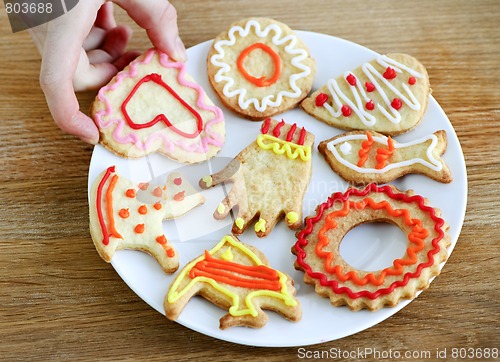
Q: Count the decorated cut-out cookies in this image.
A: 8